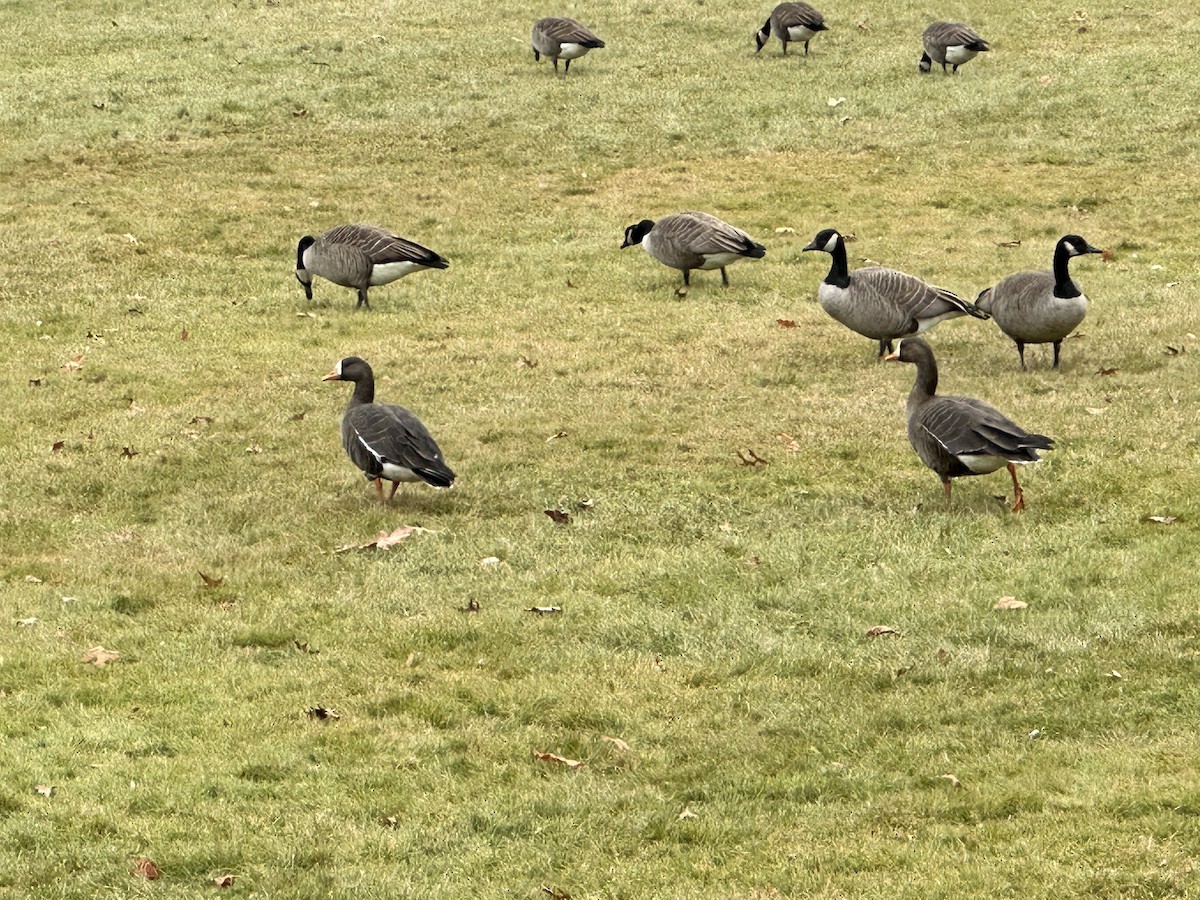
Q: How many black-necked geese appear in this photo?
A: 7